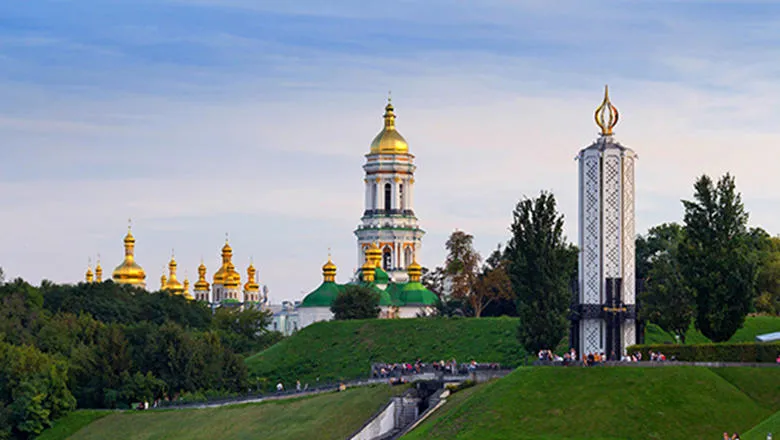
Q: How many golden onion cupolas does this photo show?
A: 15